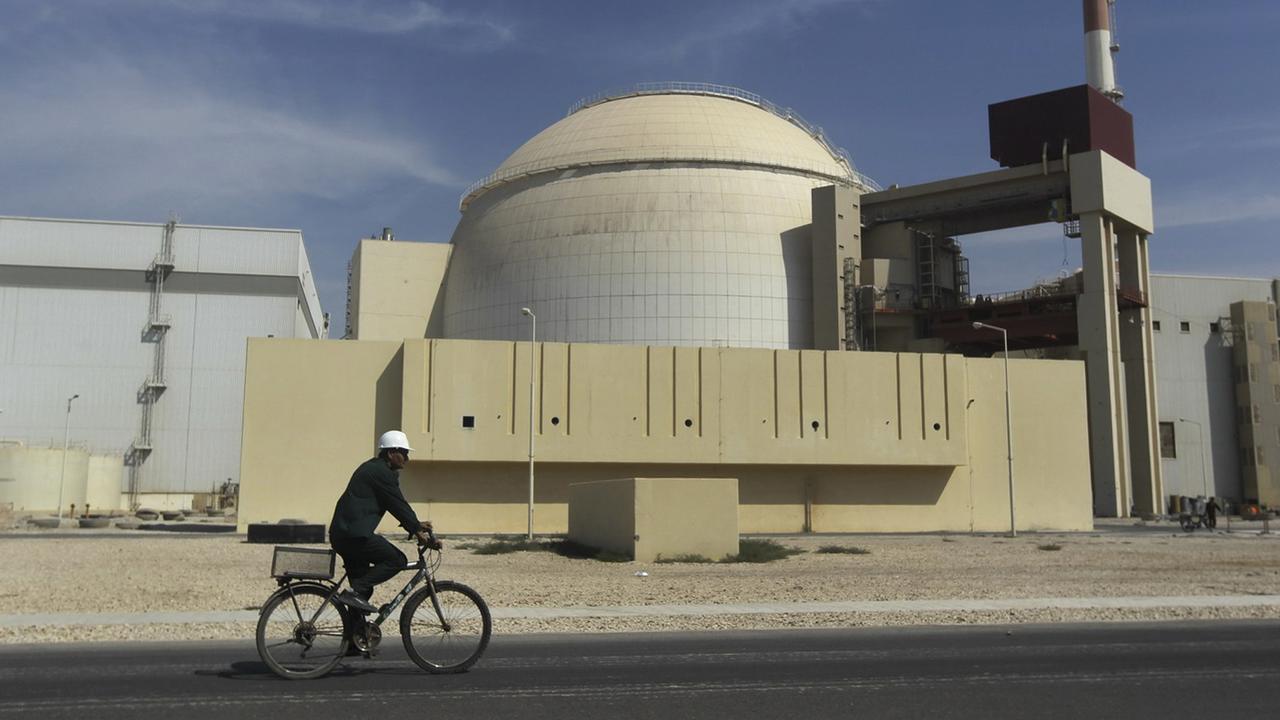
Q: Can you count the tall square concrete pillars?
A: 2